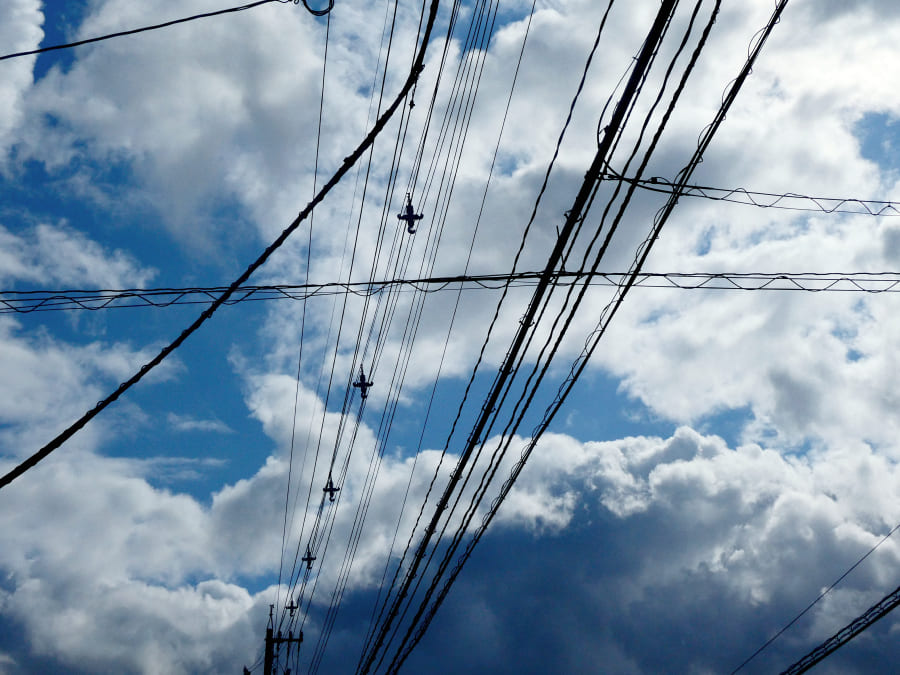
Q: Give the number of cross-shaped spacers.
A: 5